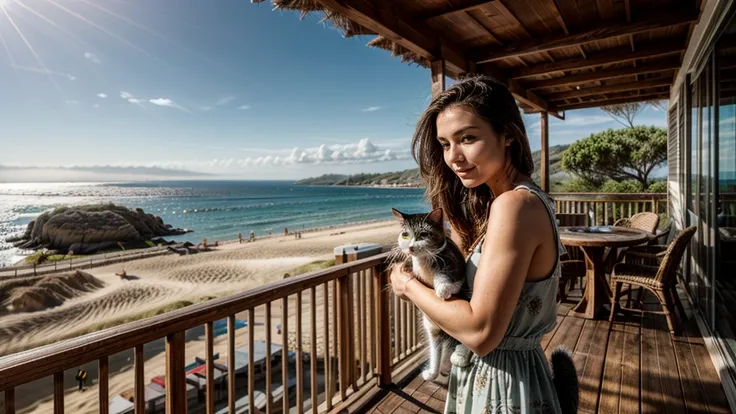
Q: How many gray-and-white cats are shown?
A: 1